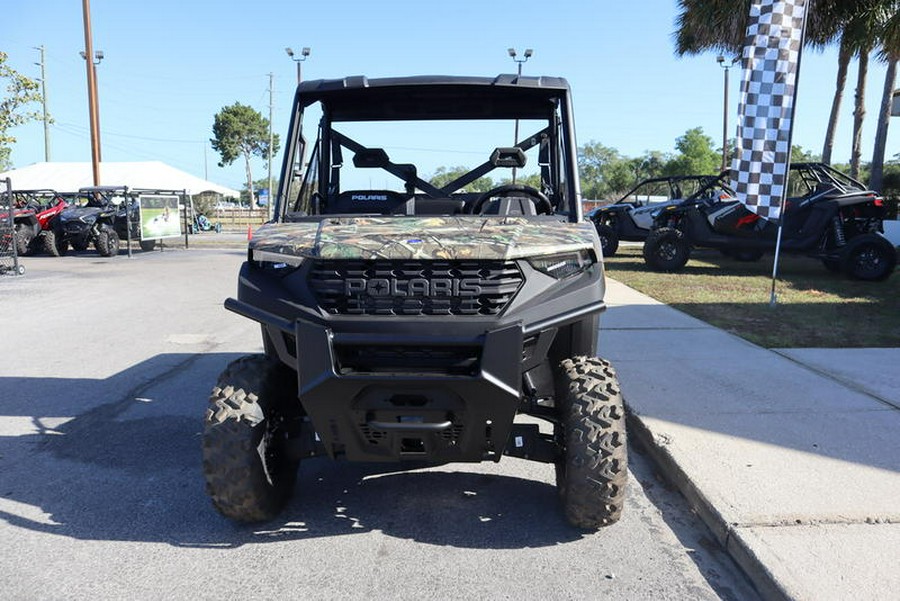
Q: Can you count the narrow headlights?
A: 2